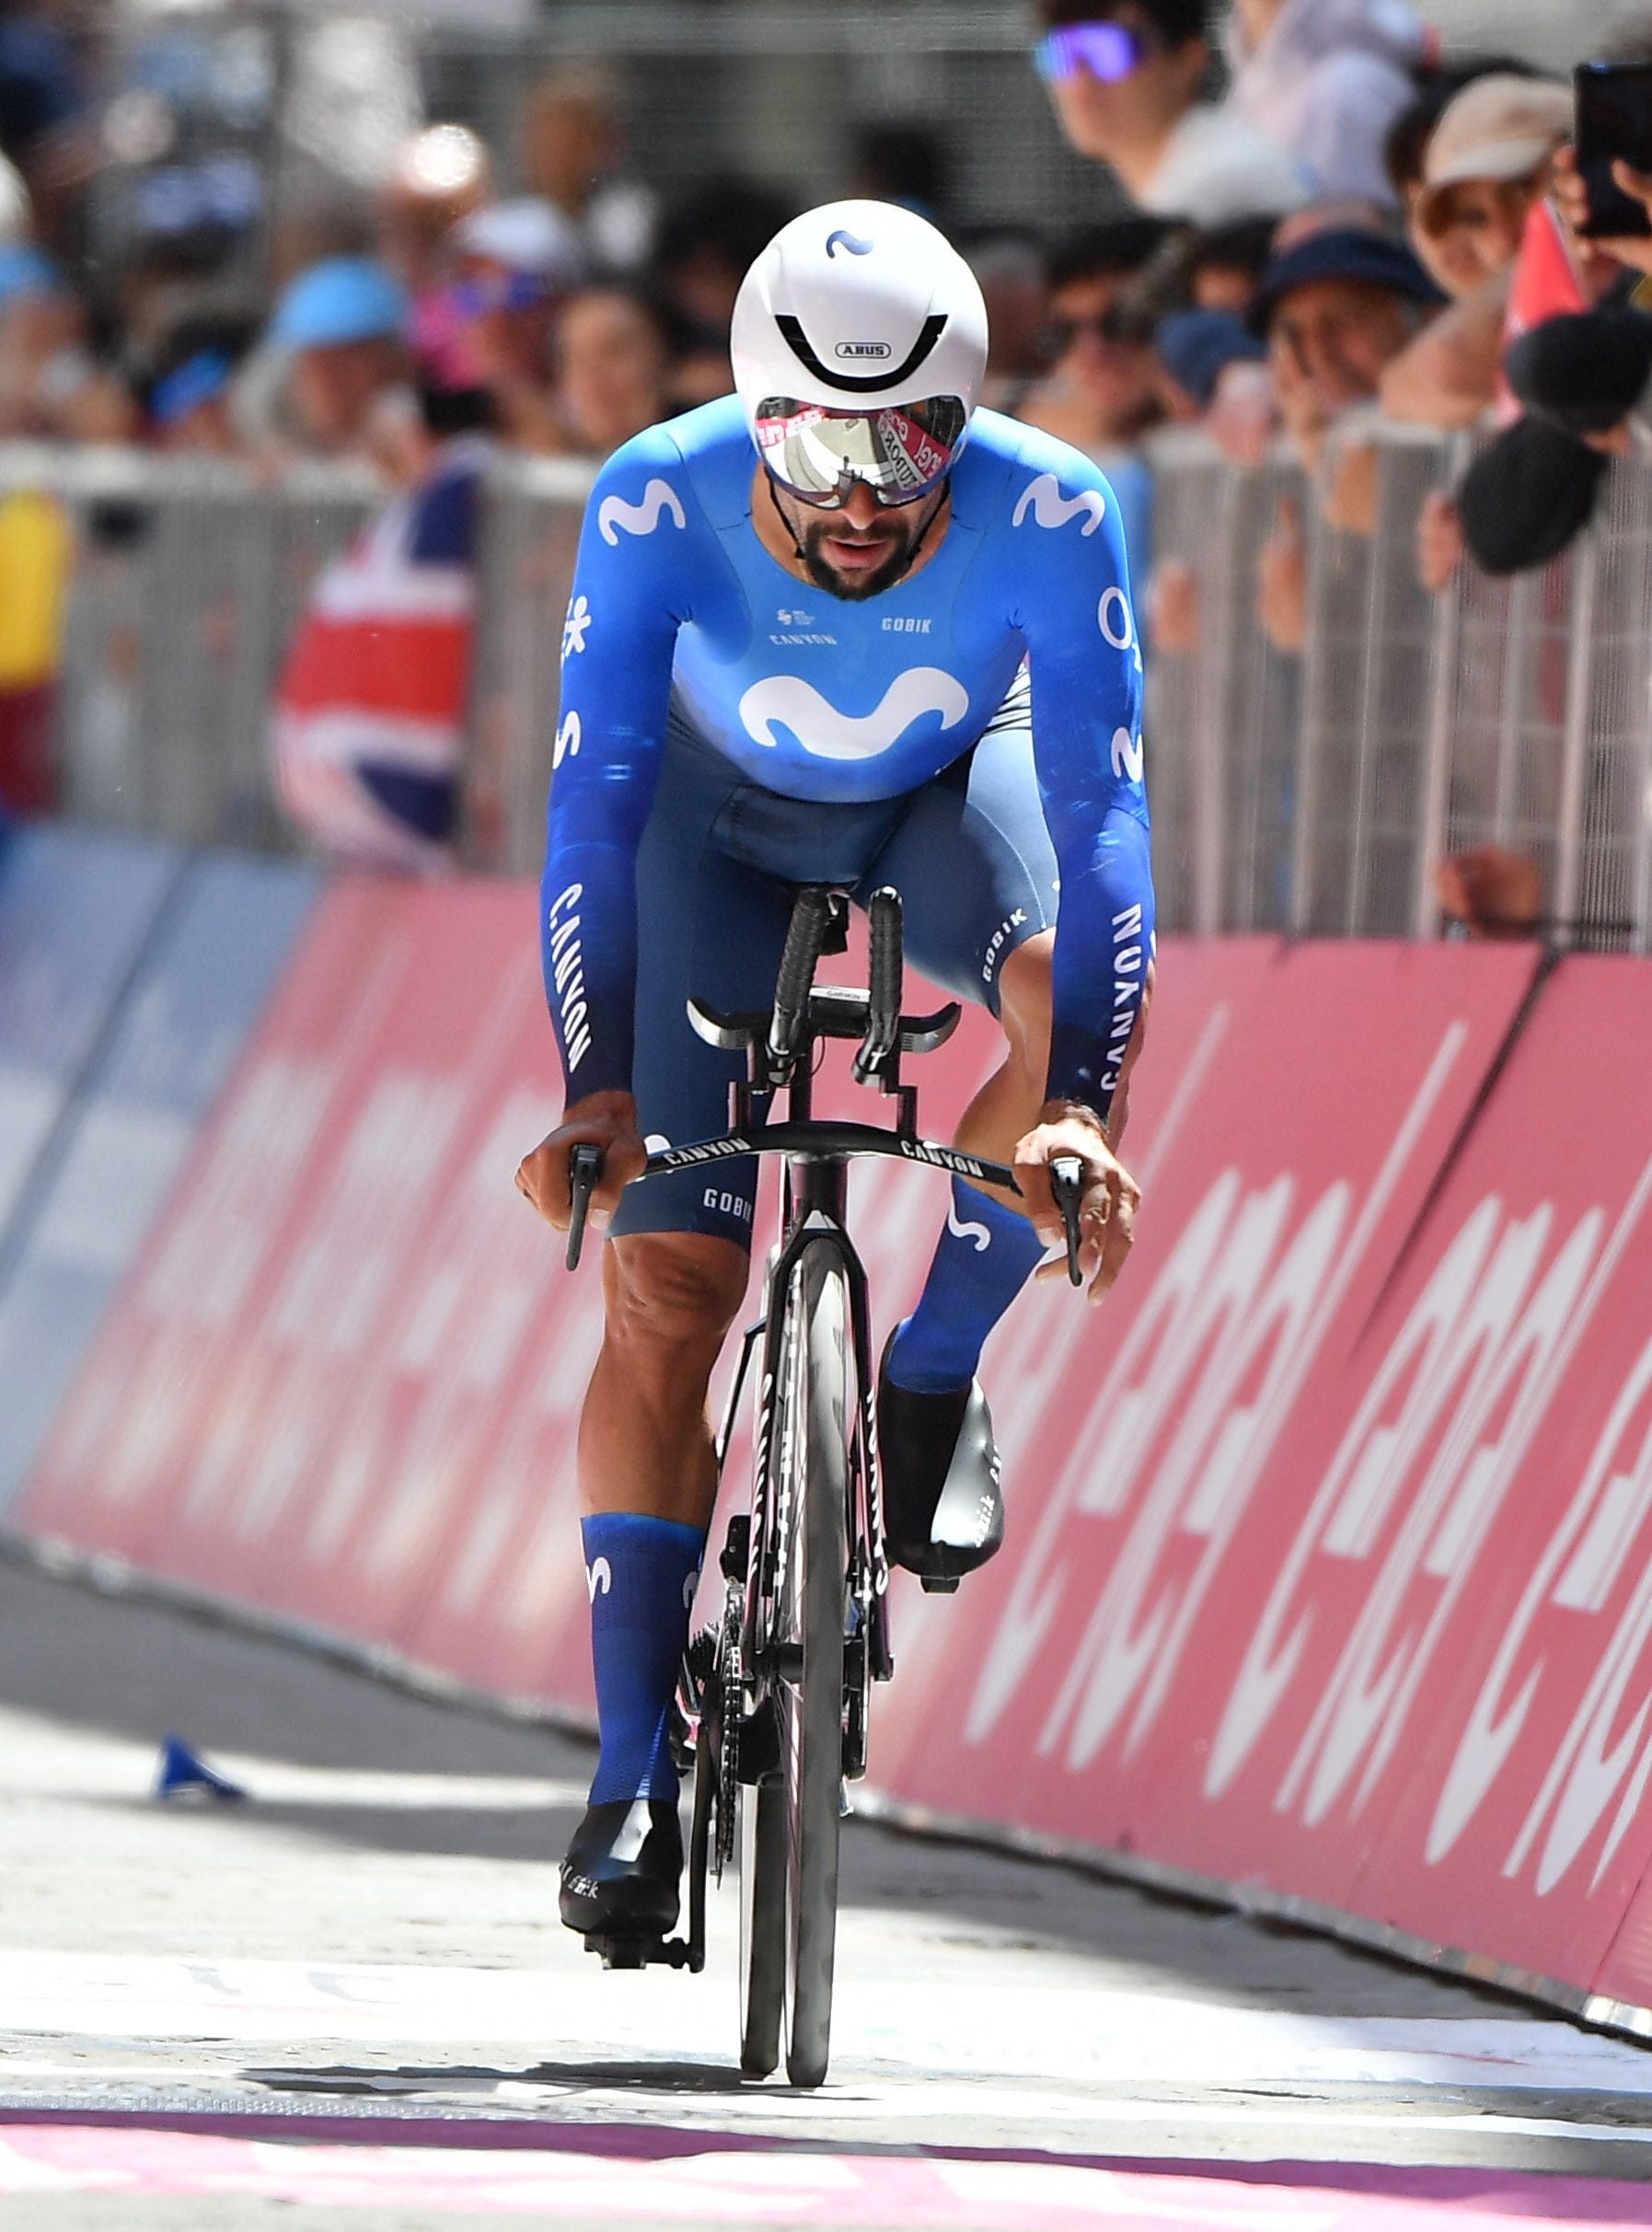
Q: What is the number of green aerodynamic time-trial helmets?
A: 0